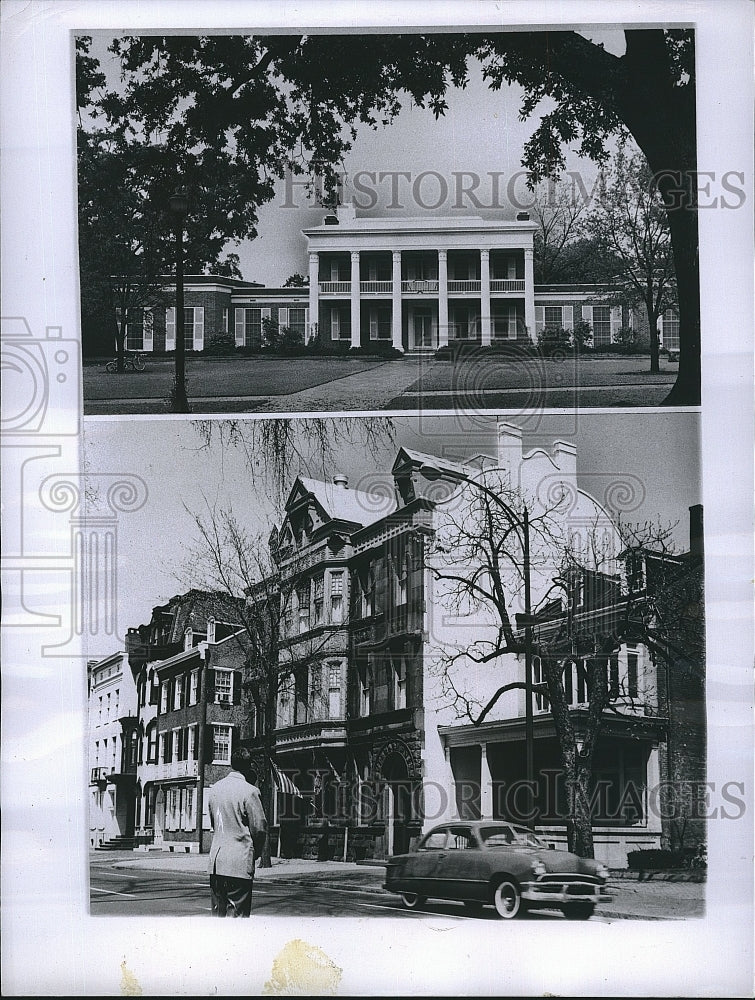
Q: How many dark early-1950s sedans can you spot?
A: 1